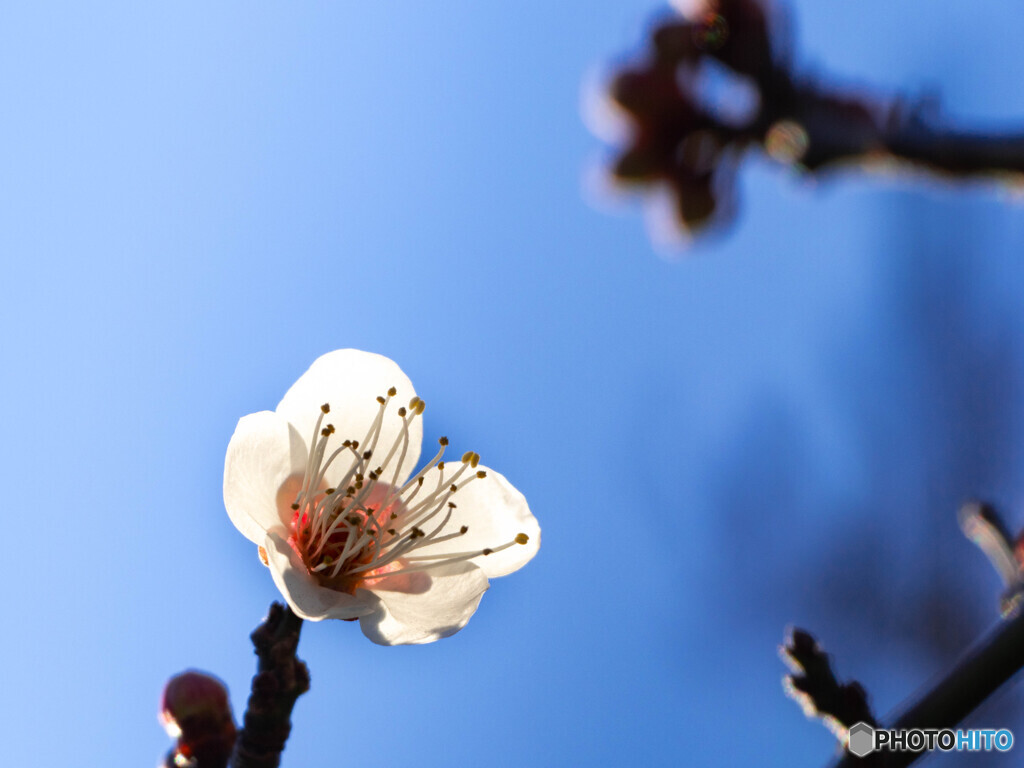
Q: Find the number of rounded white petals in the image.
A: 5